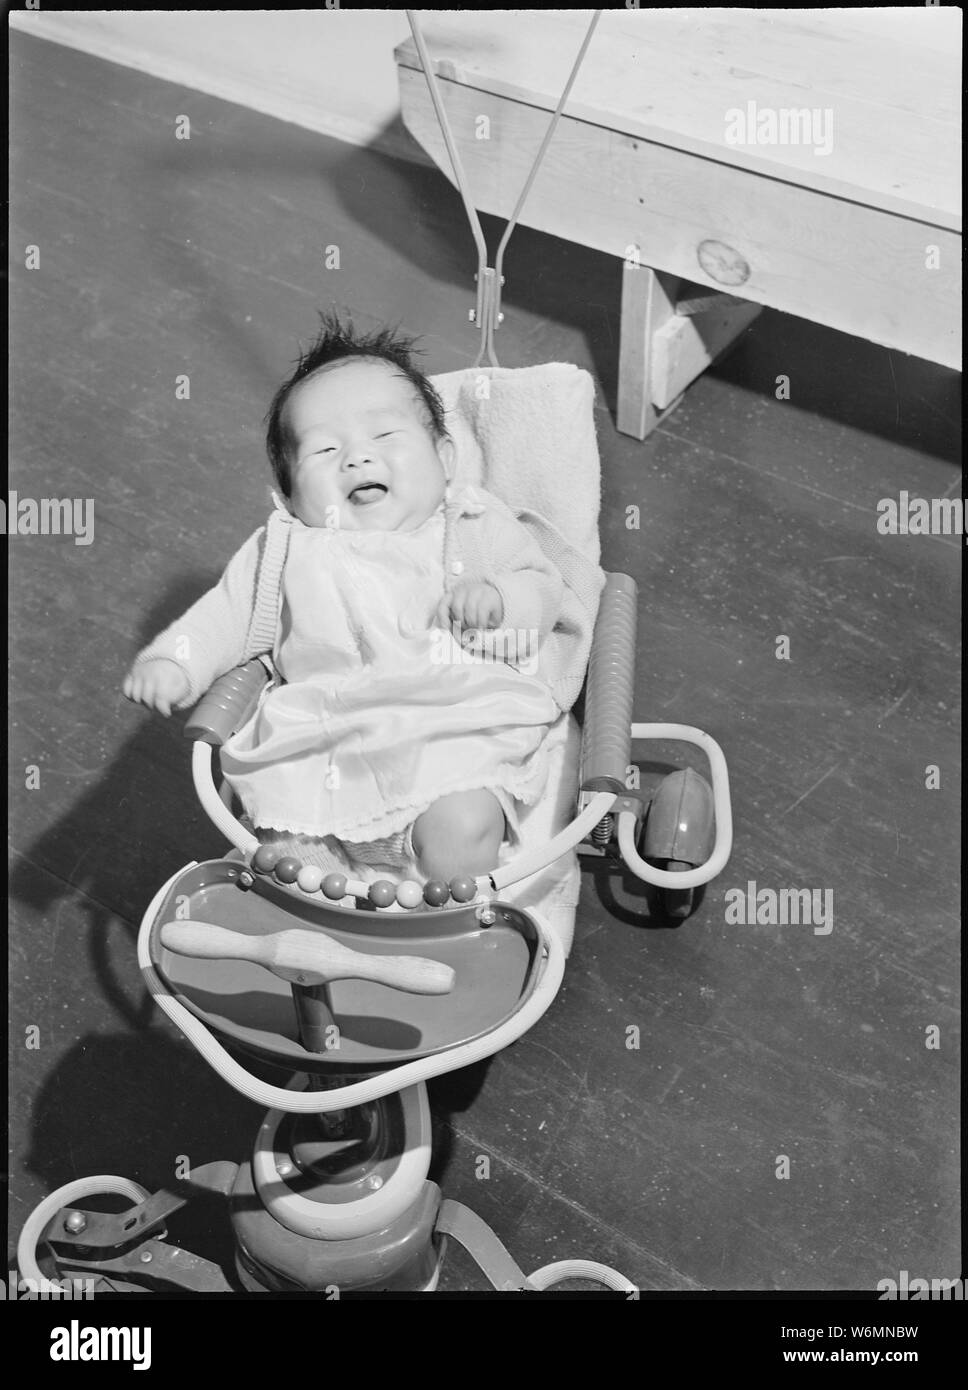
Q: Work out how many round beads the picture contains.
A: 8